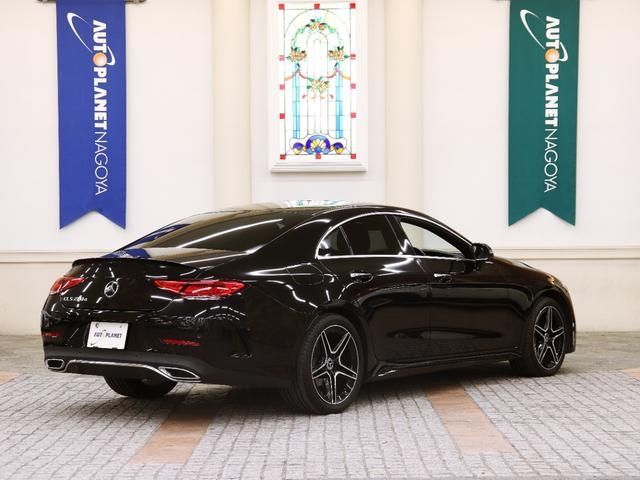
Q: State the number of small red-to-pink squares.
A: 12